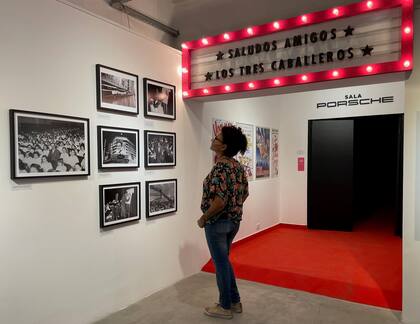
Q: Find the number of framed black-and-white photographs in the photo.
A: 7